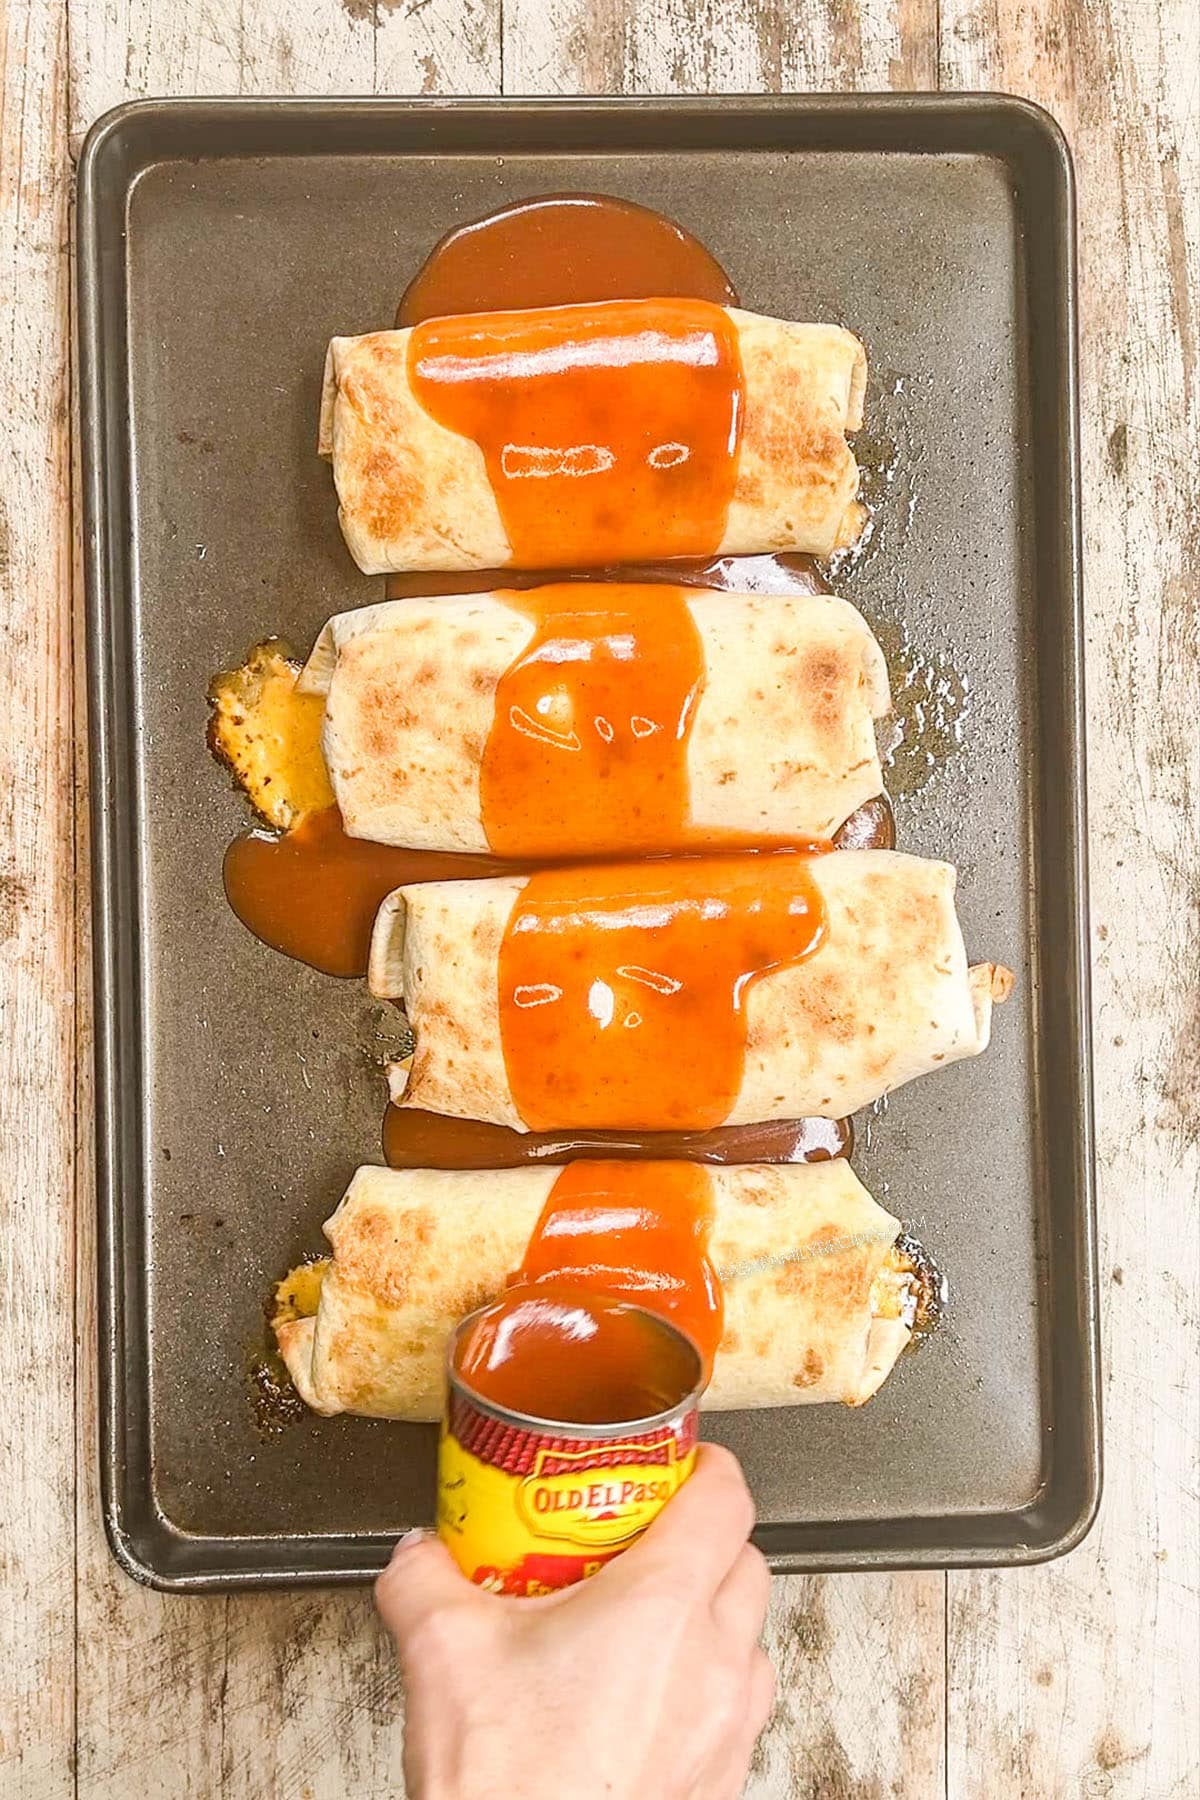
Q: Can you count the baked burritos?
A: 4